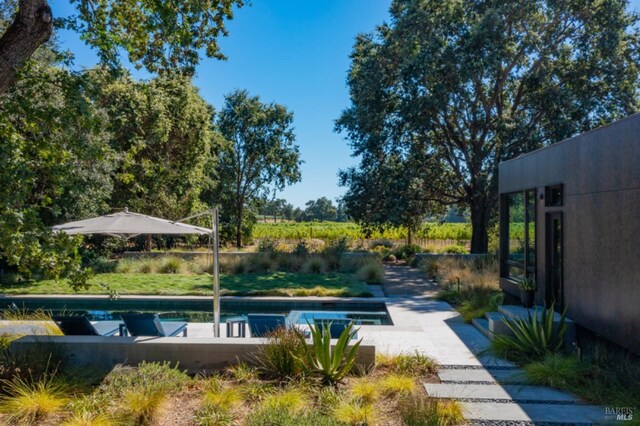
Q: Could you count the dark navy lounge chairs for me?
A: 4